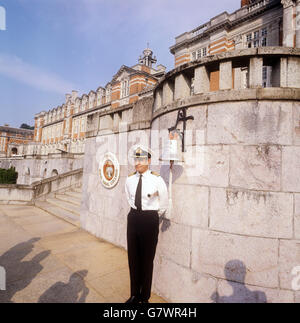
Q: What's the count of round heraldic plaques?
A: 1